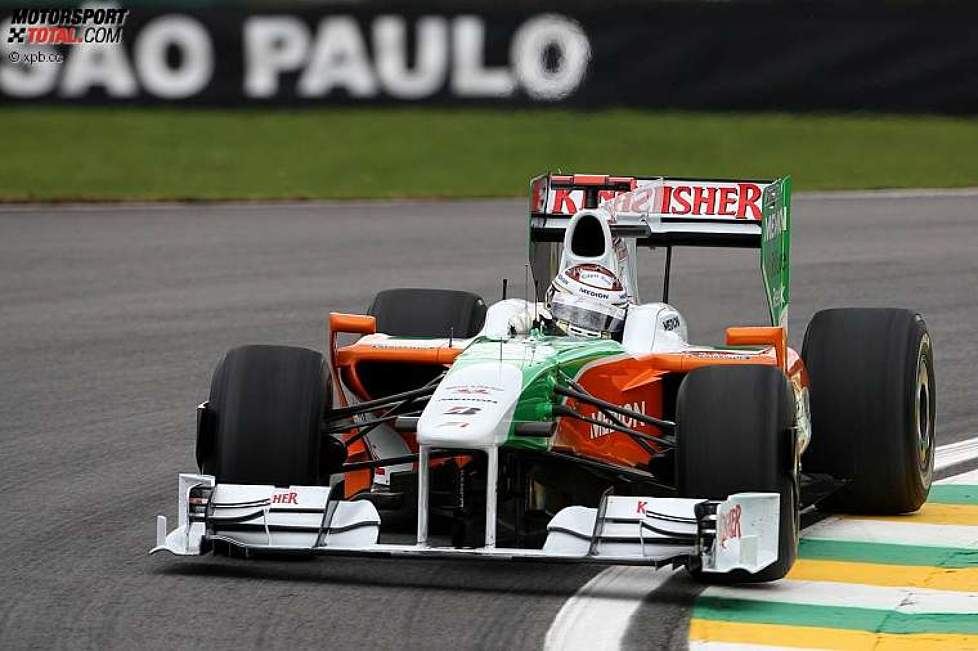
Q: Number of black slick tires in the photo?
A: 4